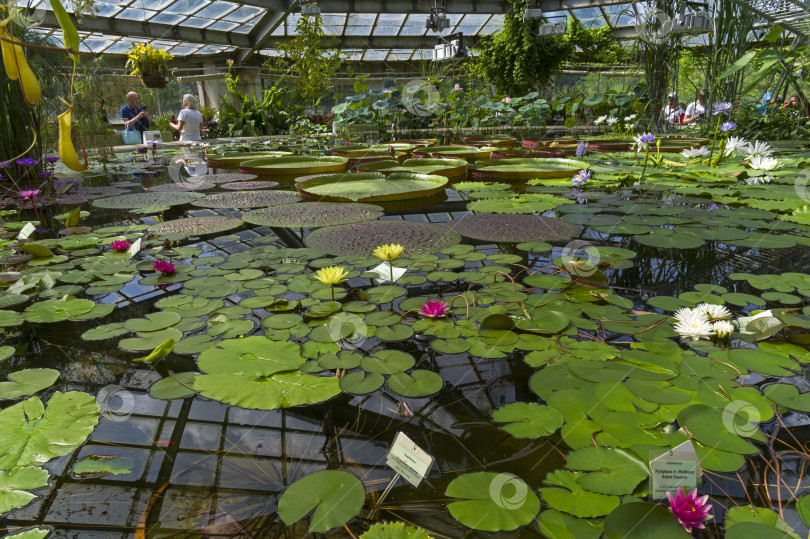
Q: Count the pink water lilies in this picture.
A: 5